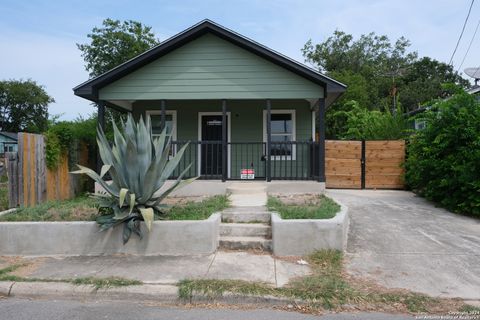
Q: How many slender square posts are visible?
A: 5